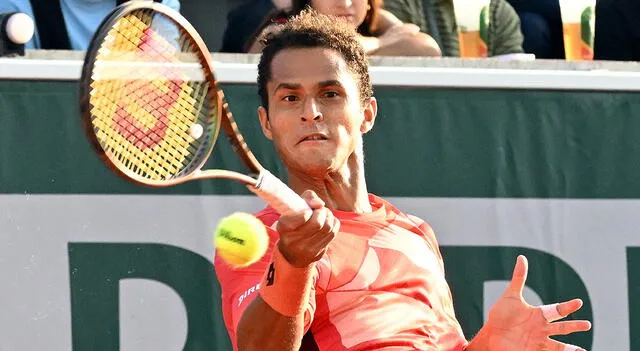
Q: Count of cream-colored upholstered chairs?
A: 0